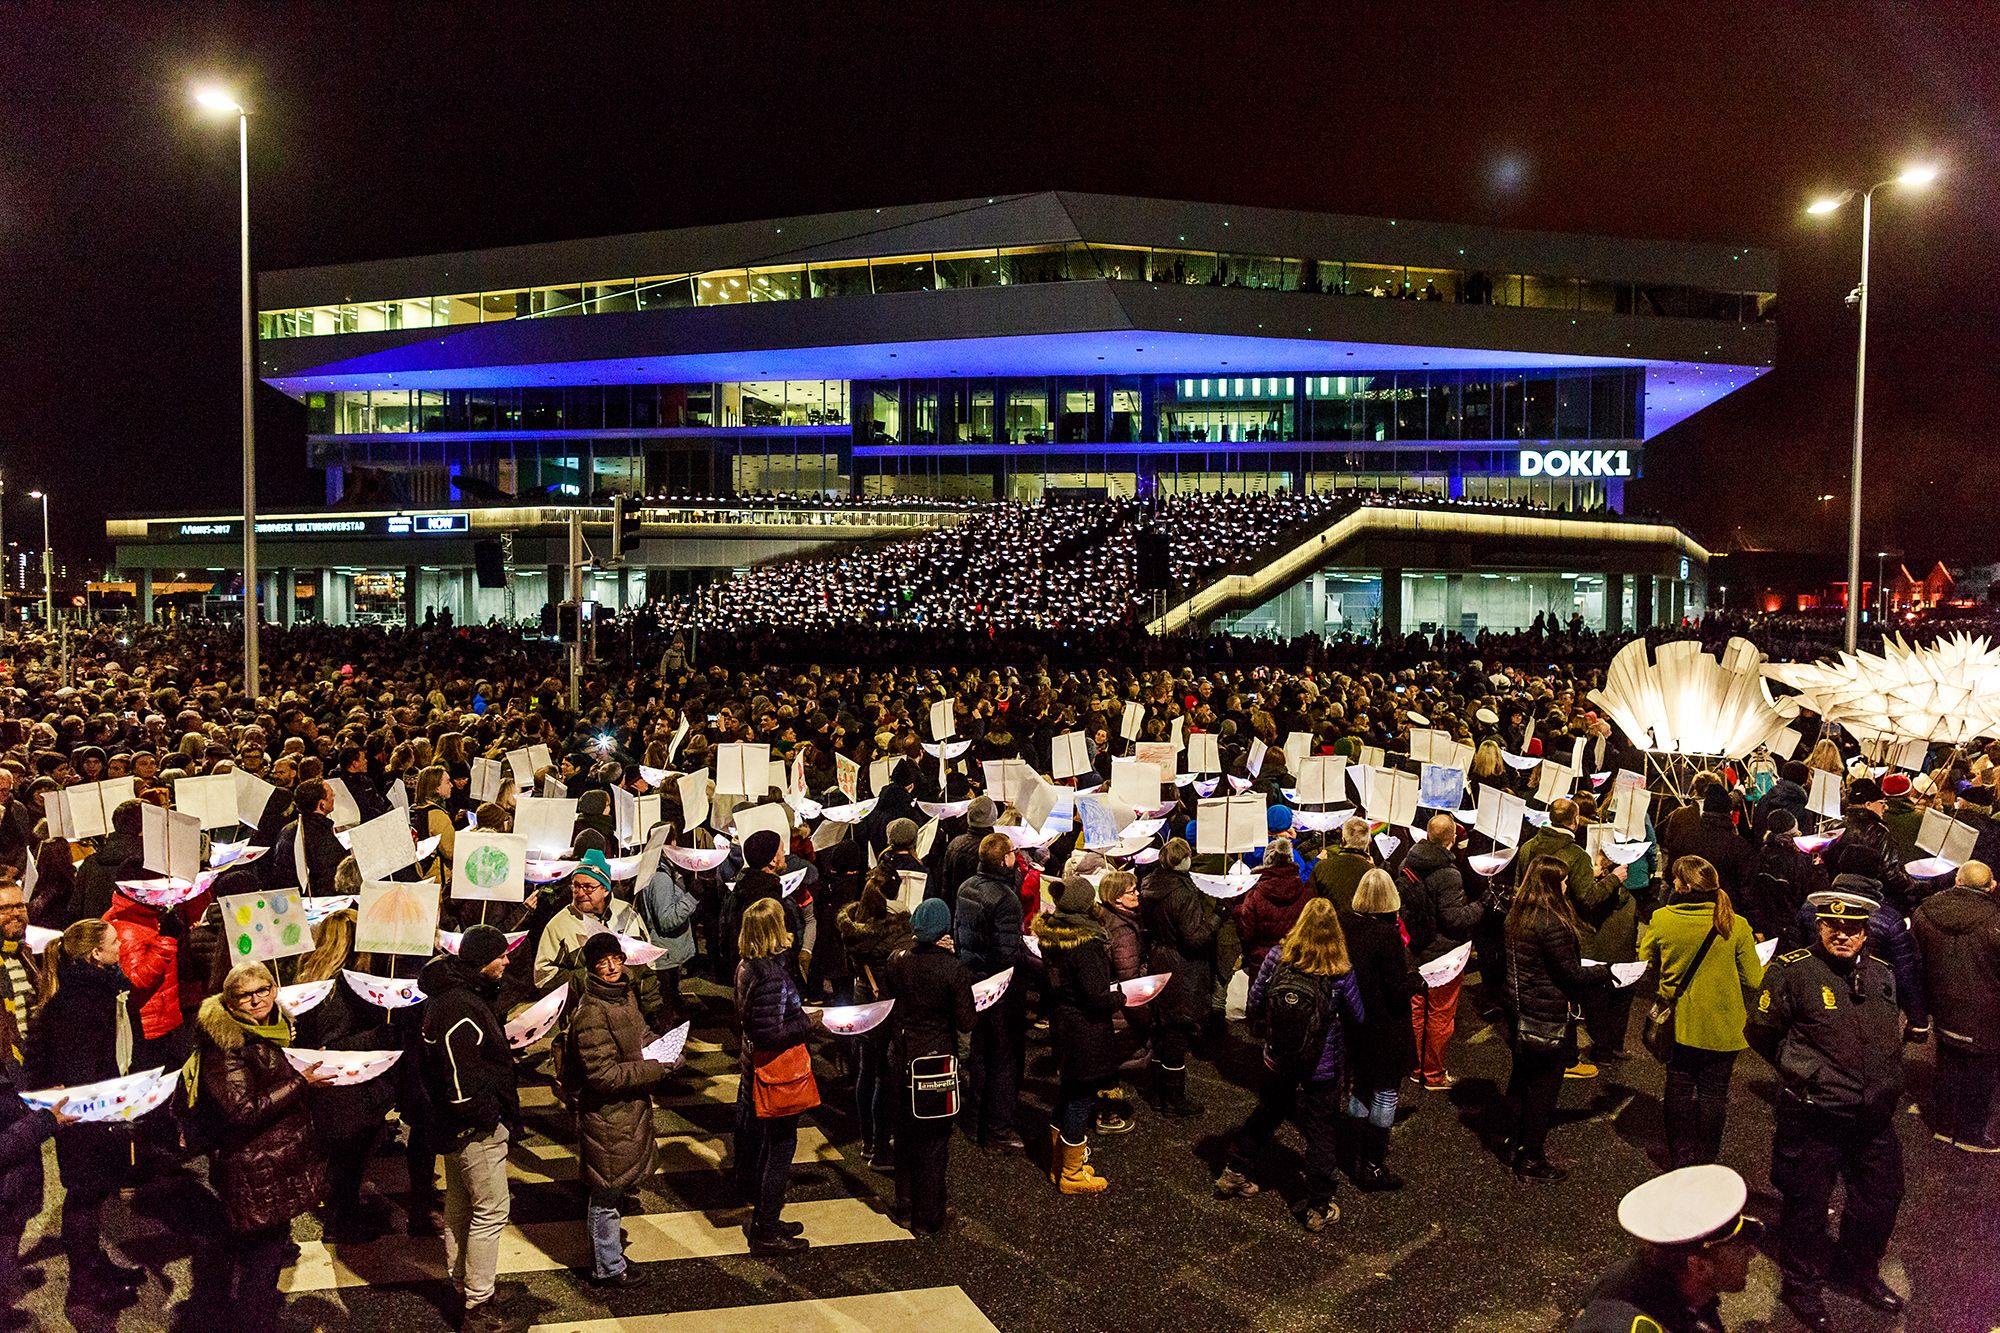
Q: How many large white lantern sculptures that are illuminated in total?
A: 2